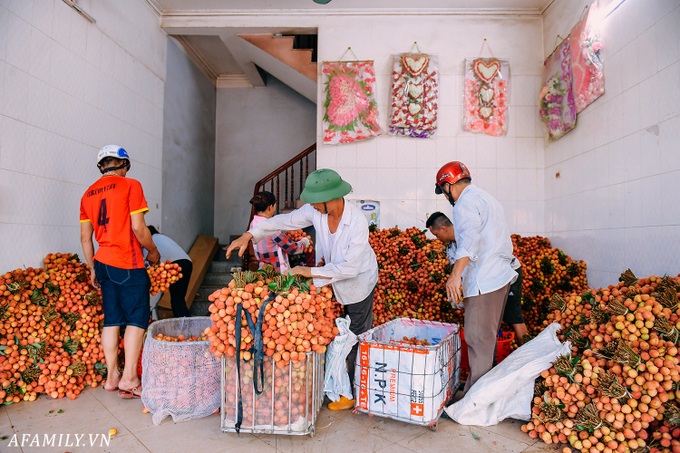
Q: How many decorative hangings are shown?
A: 5